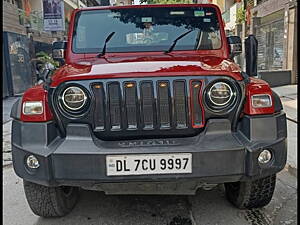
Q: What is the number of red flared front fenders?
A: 2